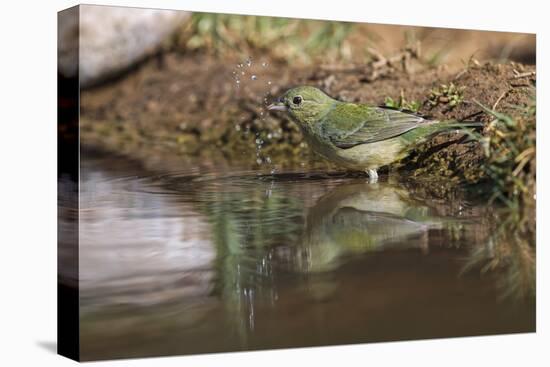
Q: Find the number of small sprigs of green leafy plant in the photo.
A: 2